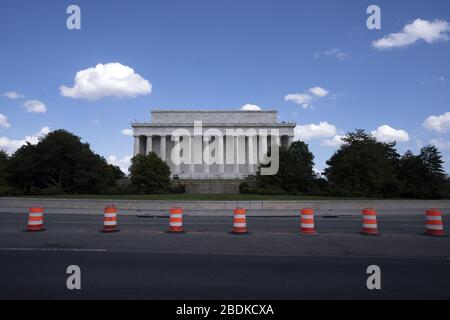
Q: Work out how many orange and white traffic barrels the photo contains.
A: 7